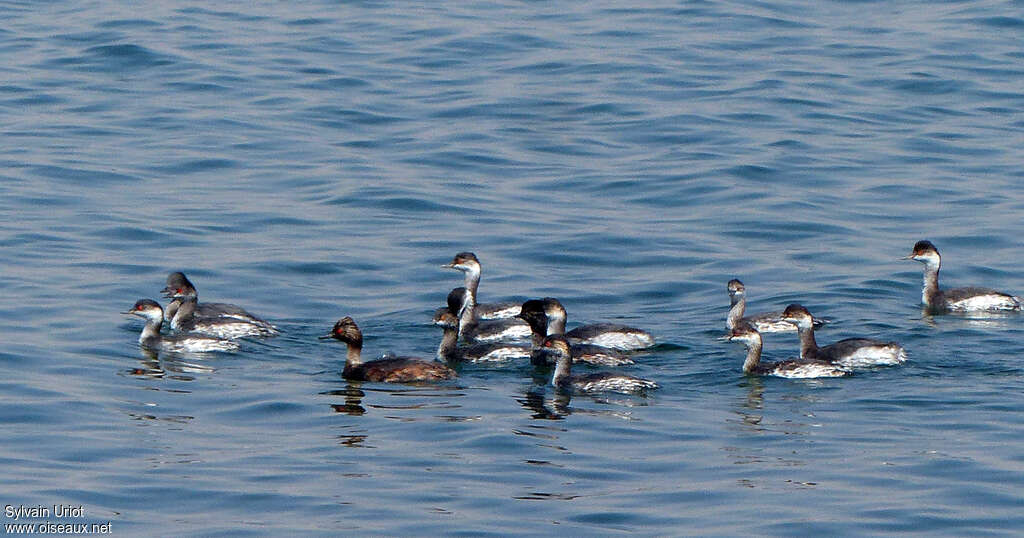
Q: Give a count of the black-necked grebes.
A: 14